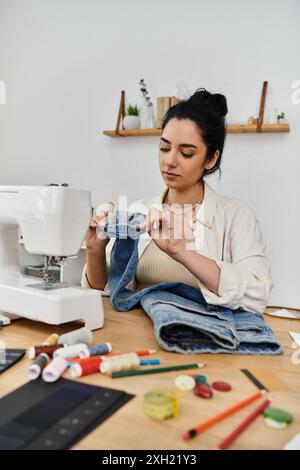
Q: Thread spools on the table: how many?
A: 9